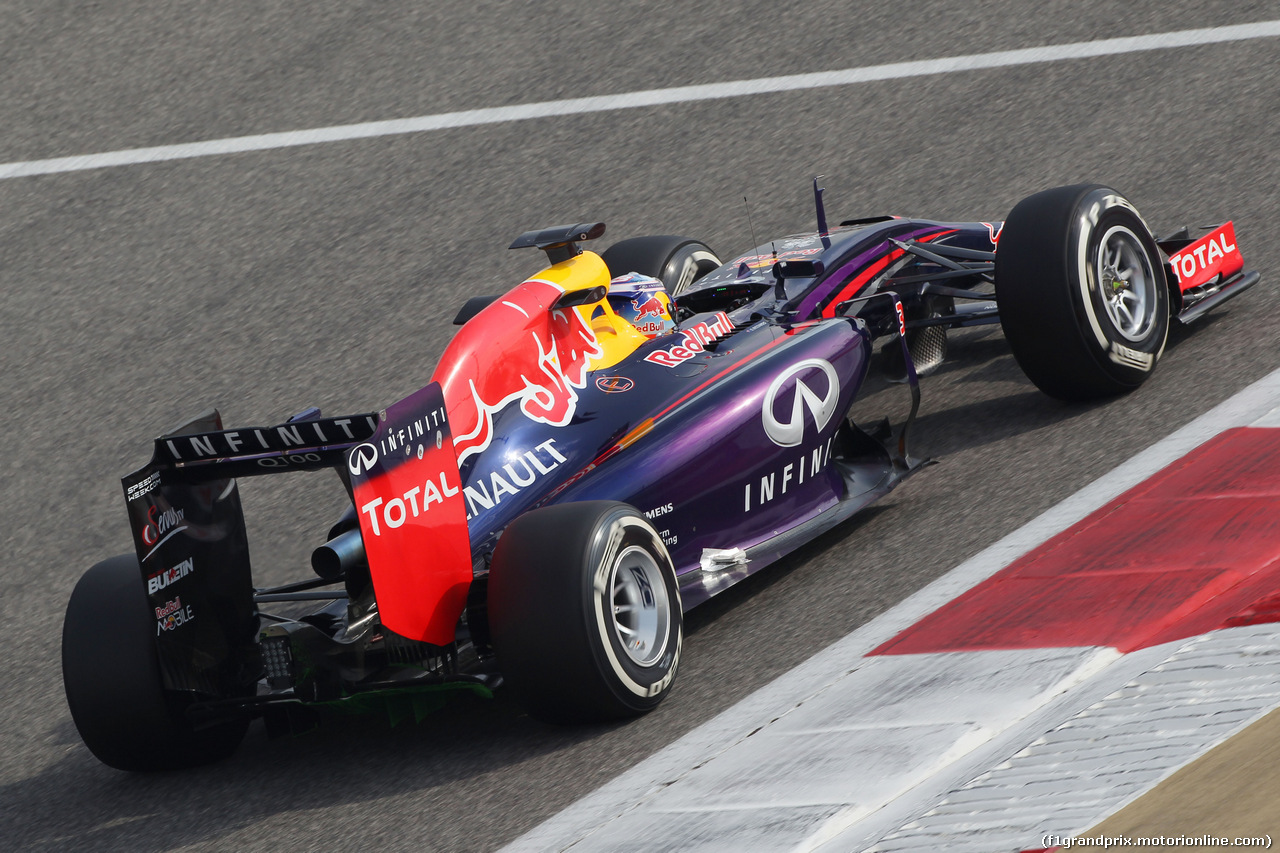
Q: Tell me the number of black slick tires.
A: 4